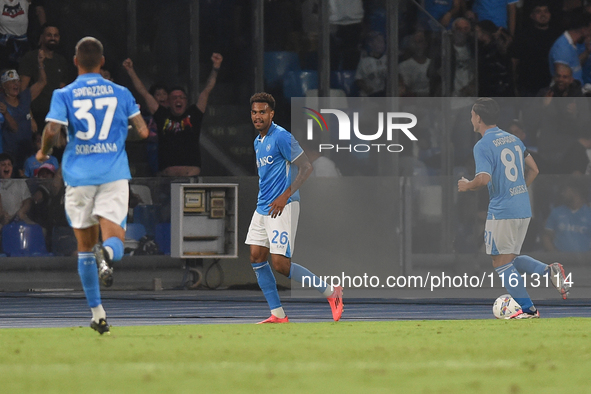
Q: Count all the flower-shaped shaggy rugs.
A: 0